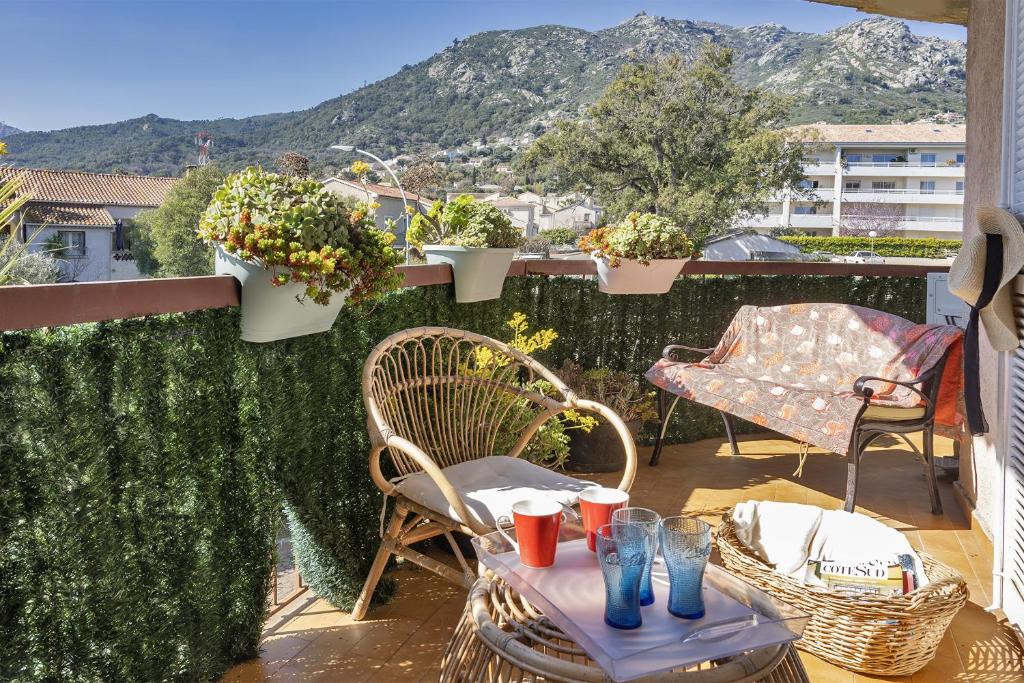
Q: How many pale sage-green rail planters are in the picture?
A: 2